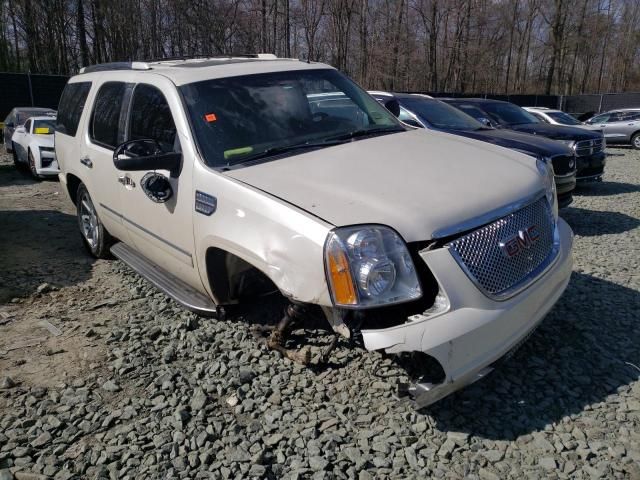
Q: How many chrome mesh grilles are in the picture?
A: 1